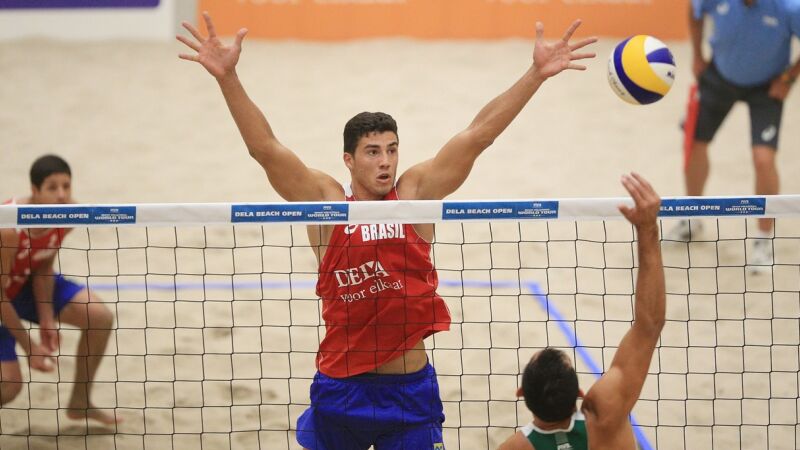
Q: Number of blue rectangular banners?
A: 4